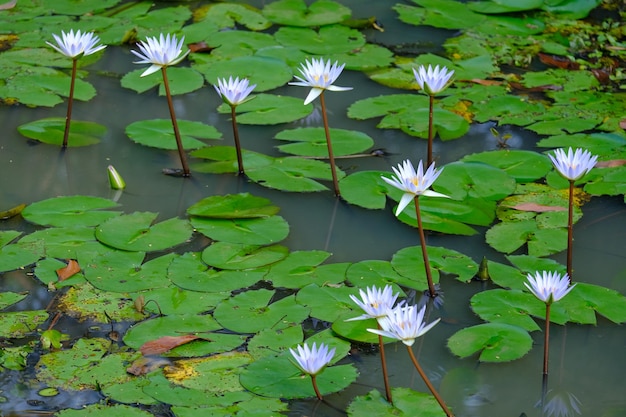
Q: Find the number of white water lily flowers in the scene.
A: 11